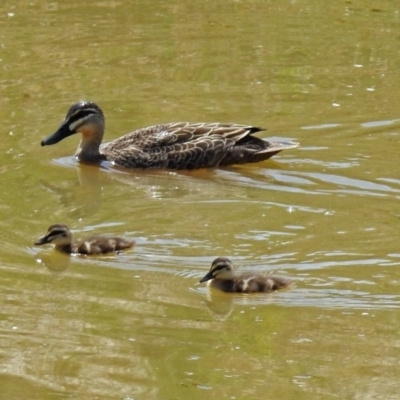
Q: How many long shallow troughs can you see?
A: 0